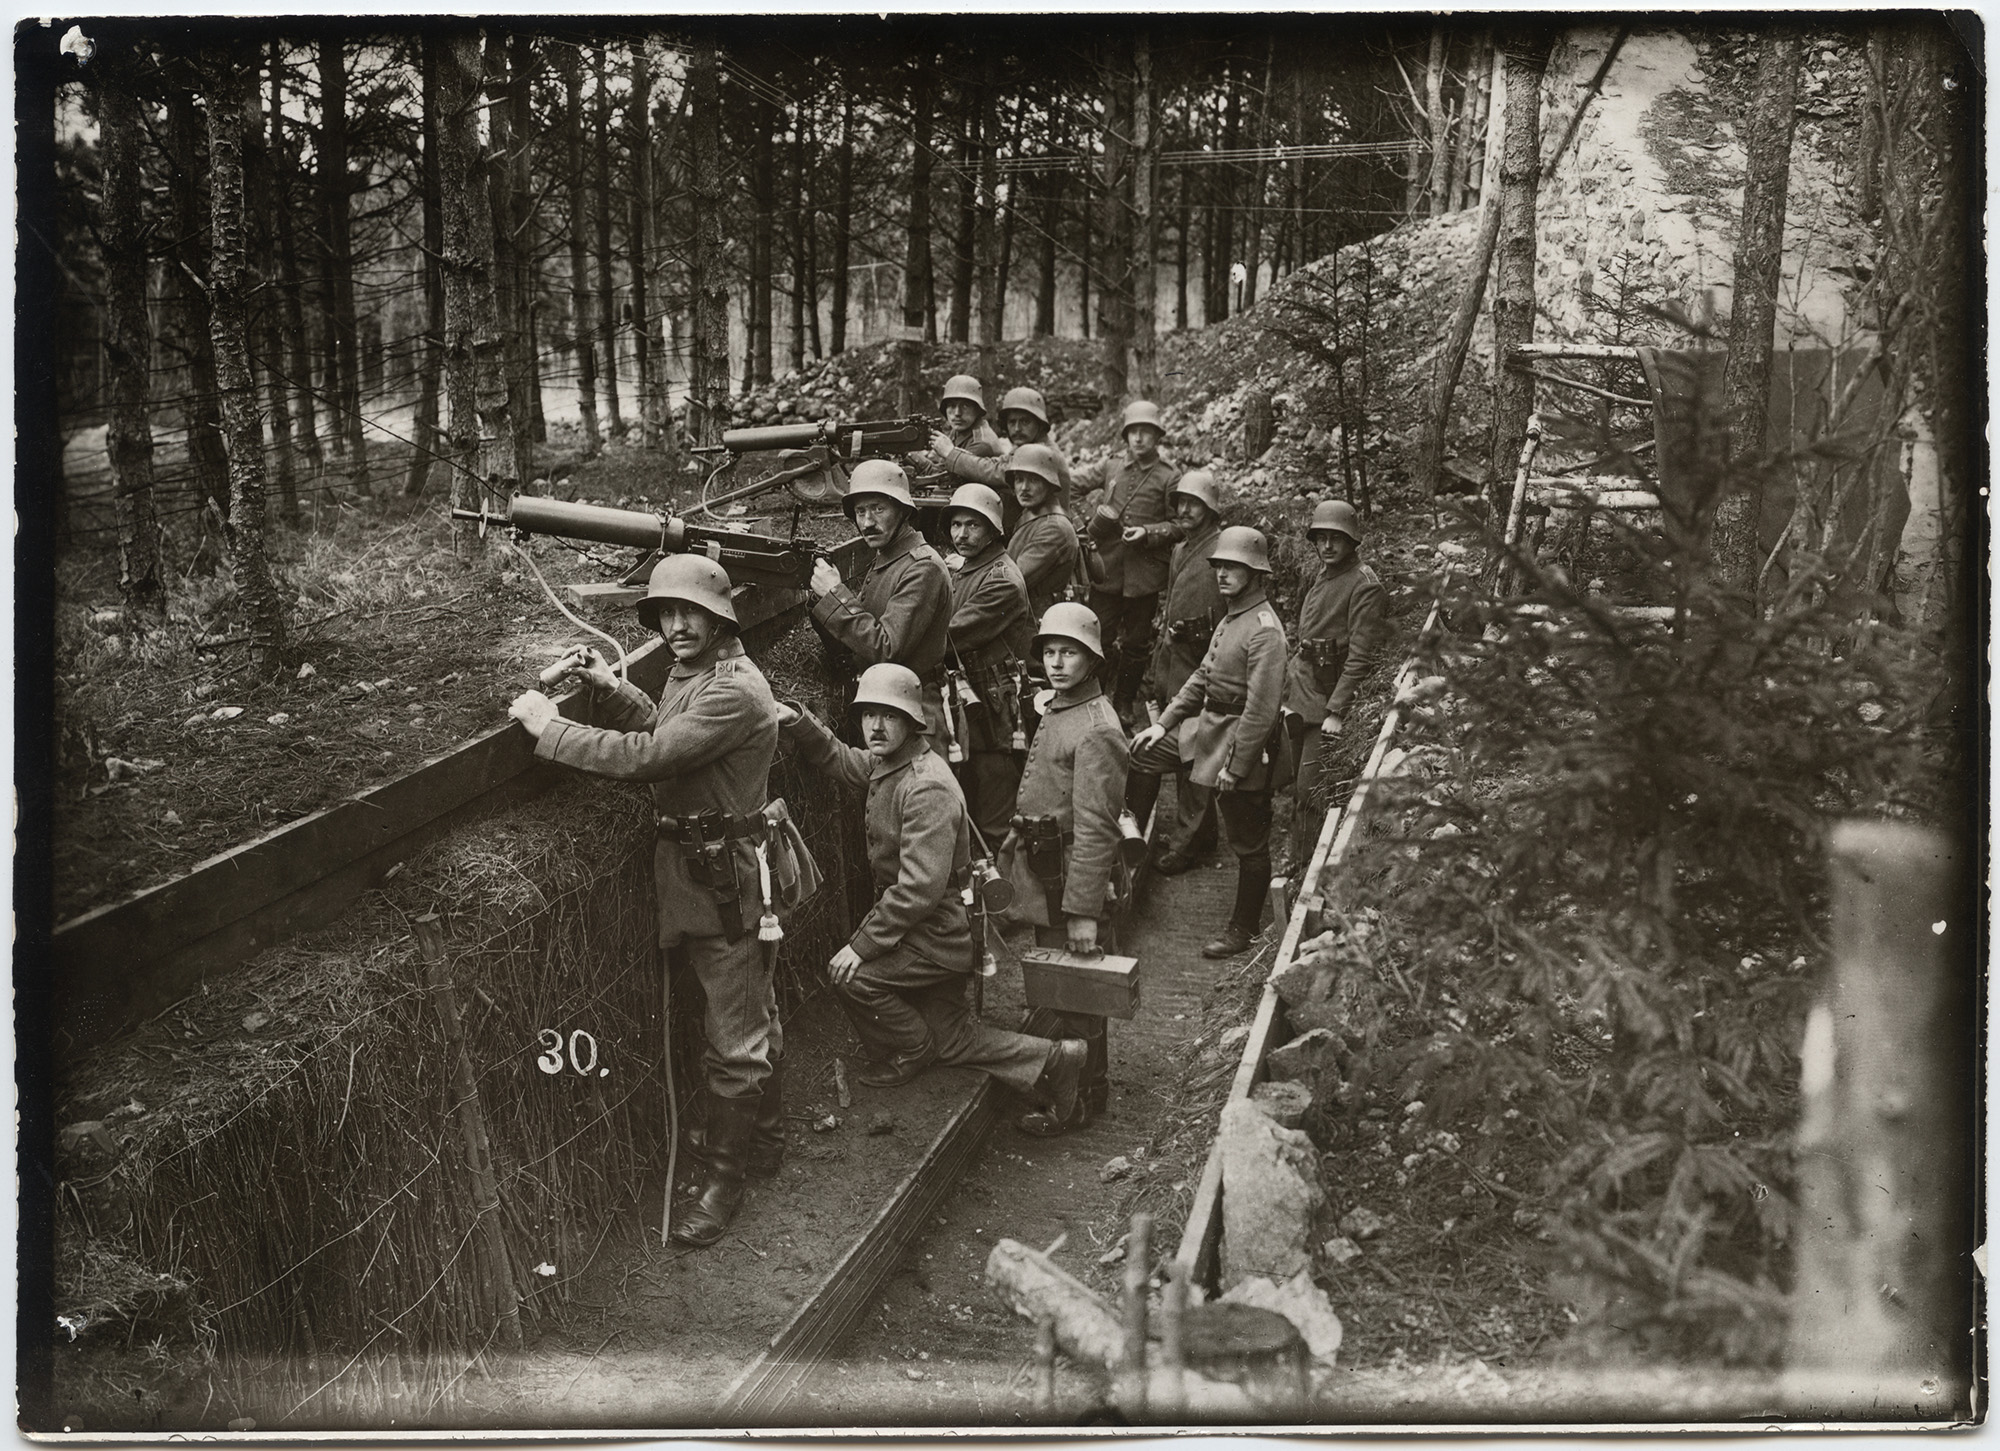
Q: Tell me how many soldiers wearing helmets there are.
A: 12